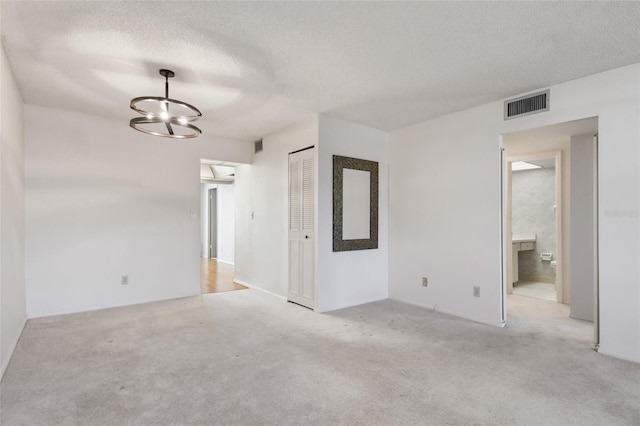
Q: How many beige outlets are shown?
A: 3